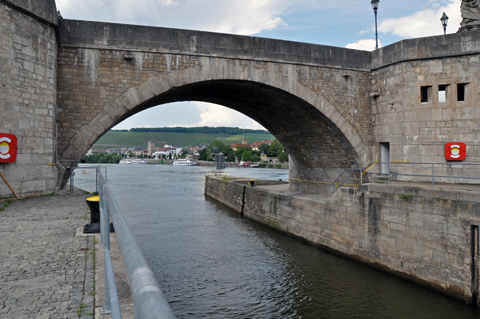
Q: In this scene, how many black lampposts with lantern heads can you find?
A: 2